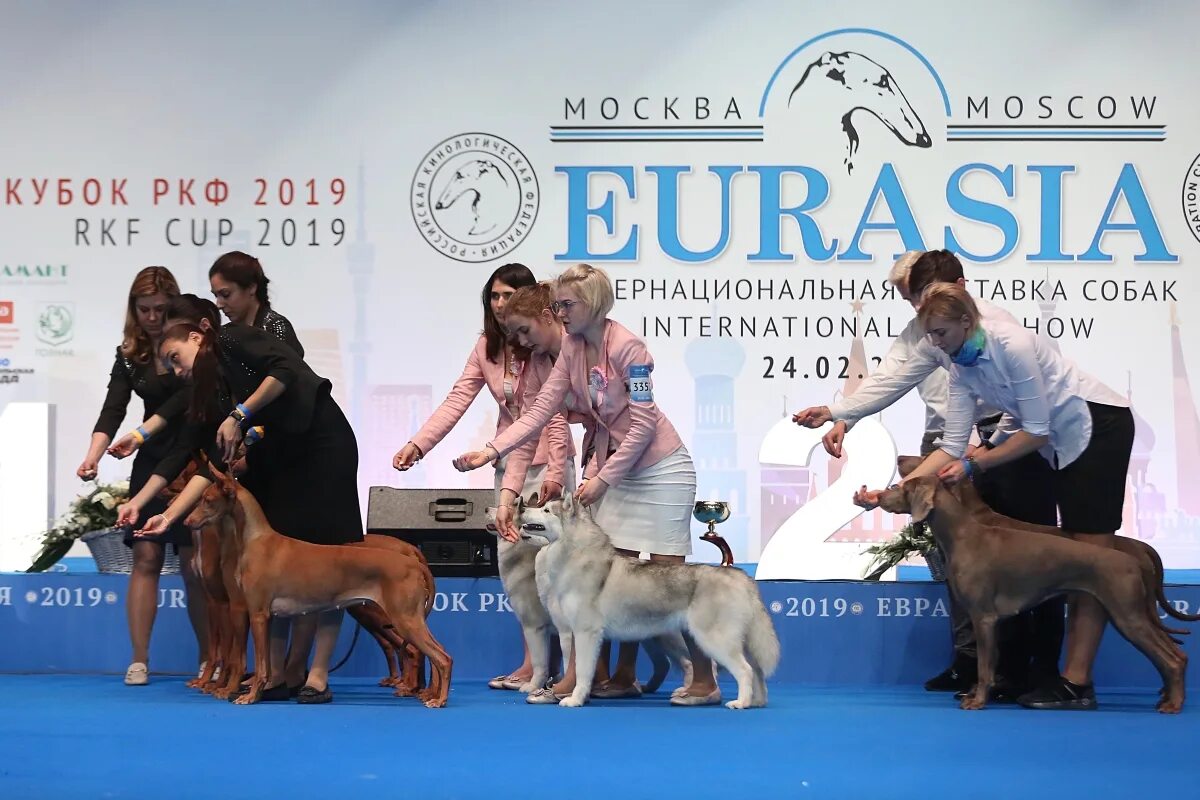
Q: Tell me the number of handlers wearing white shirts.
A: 3